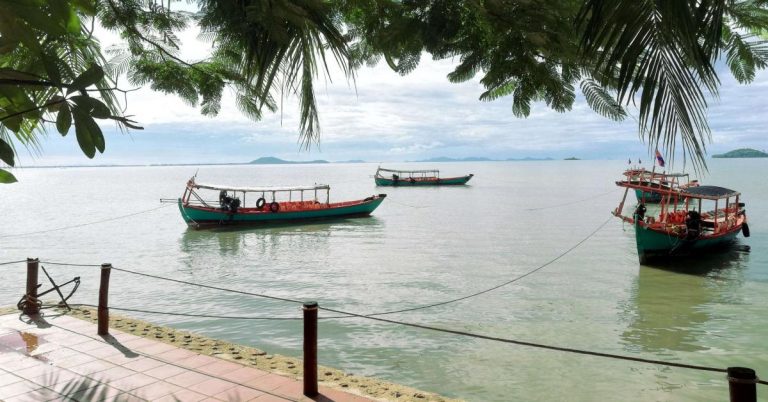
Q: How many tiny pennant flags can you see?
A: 2